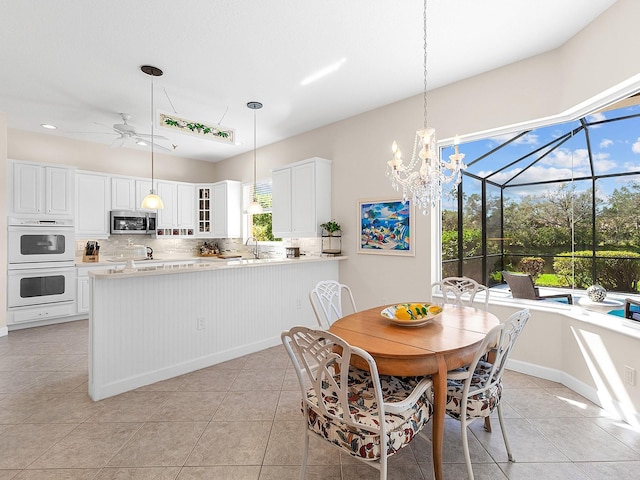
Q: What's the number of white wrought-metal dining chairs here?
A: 4